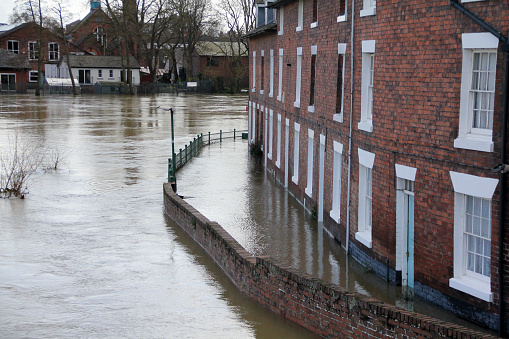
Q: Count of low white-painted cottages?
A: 1